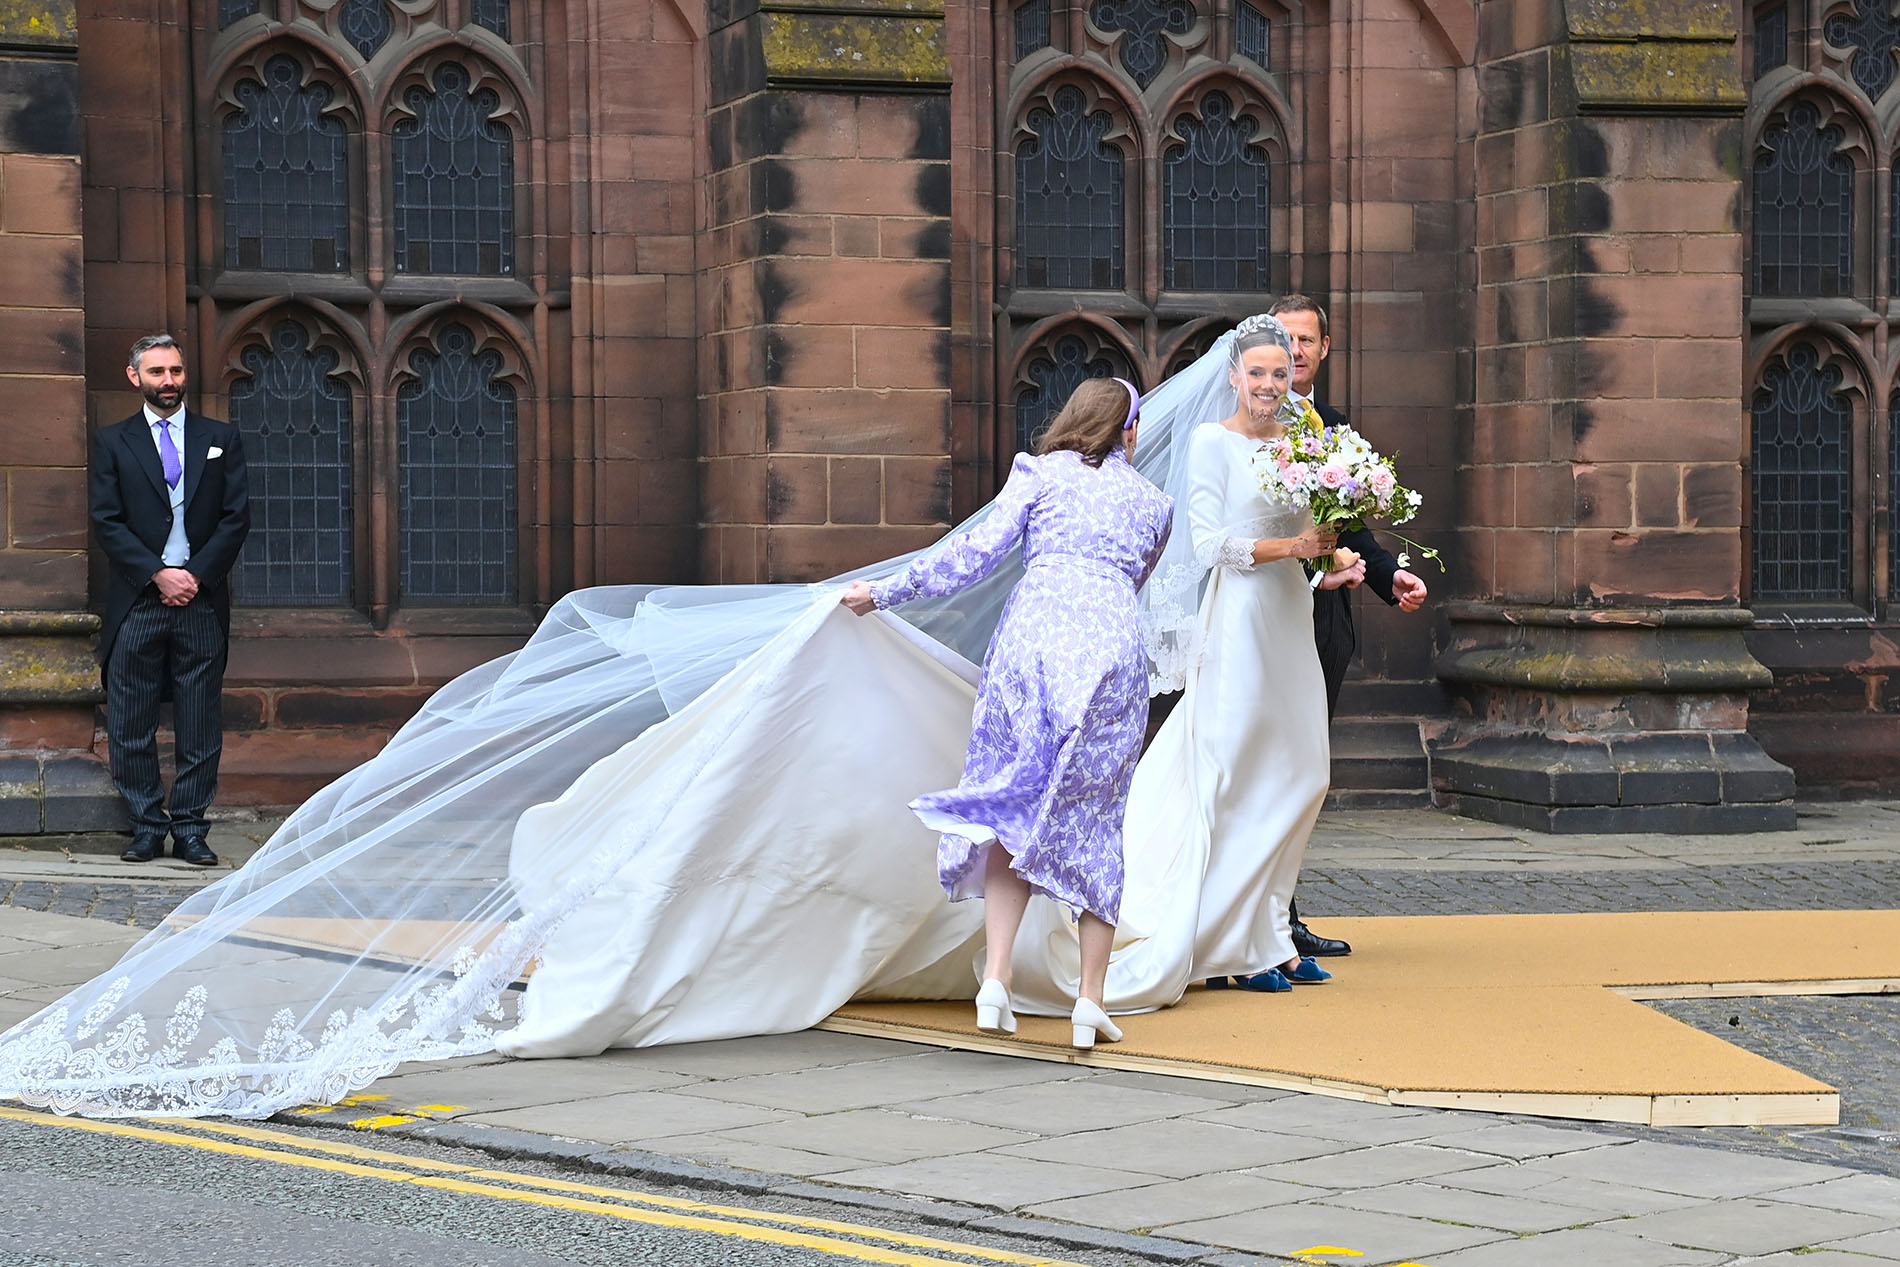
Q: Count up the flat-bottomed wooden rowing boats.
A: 0